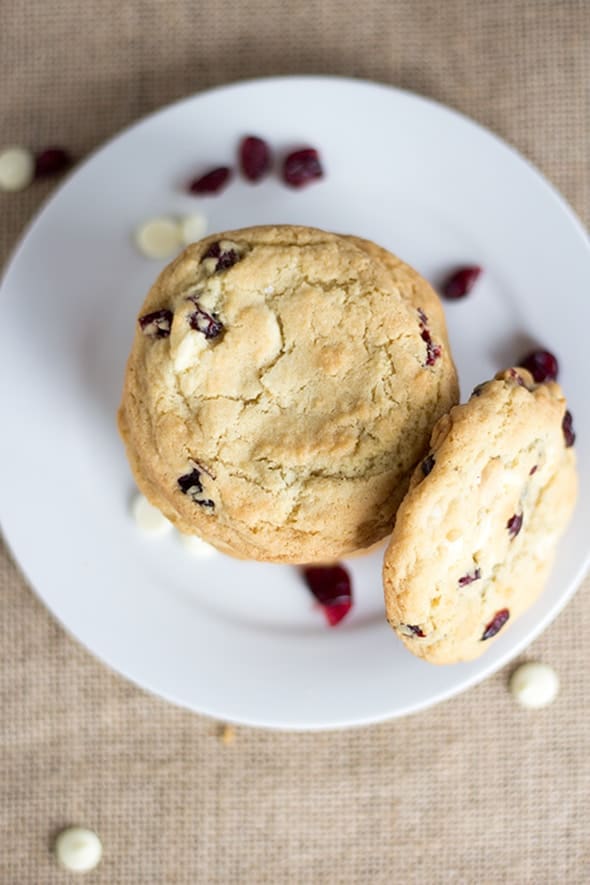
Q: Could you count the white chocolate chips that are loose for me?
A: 7